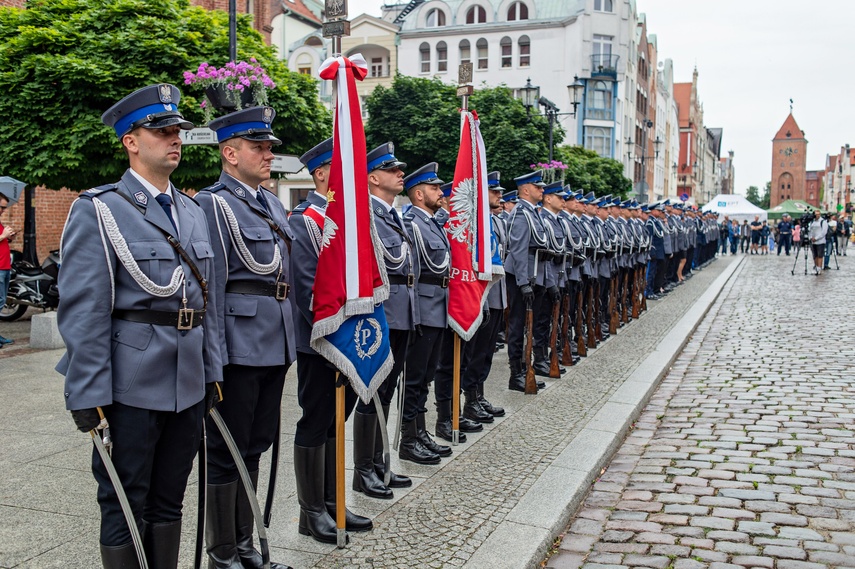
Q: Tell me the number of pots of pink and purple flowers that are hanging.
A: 2